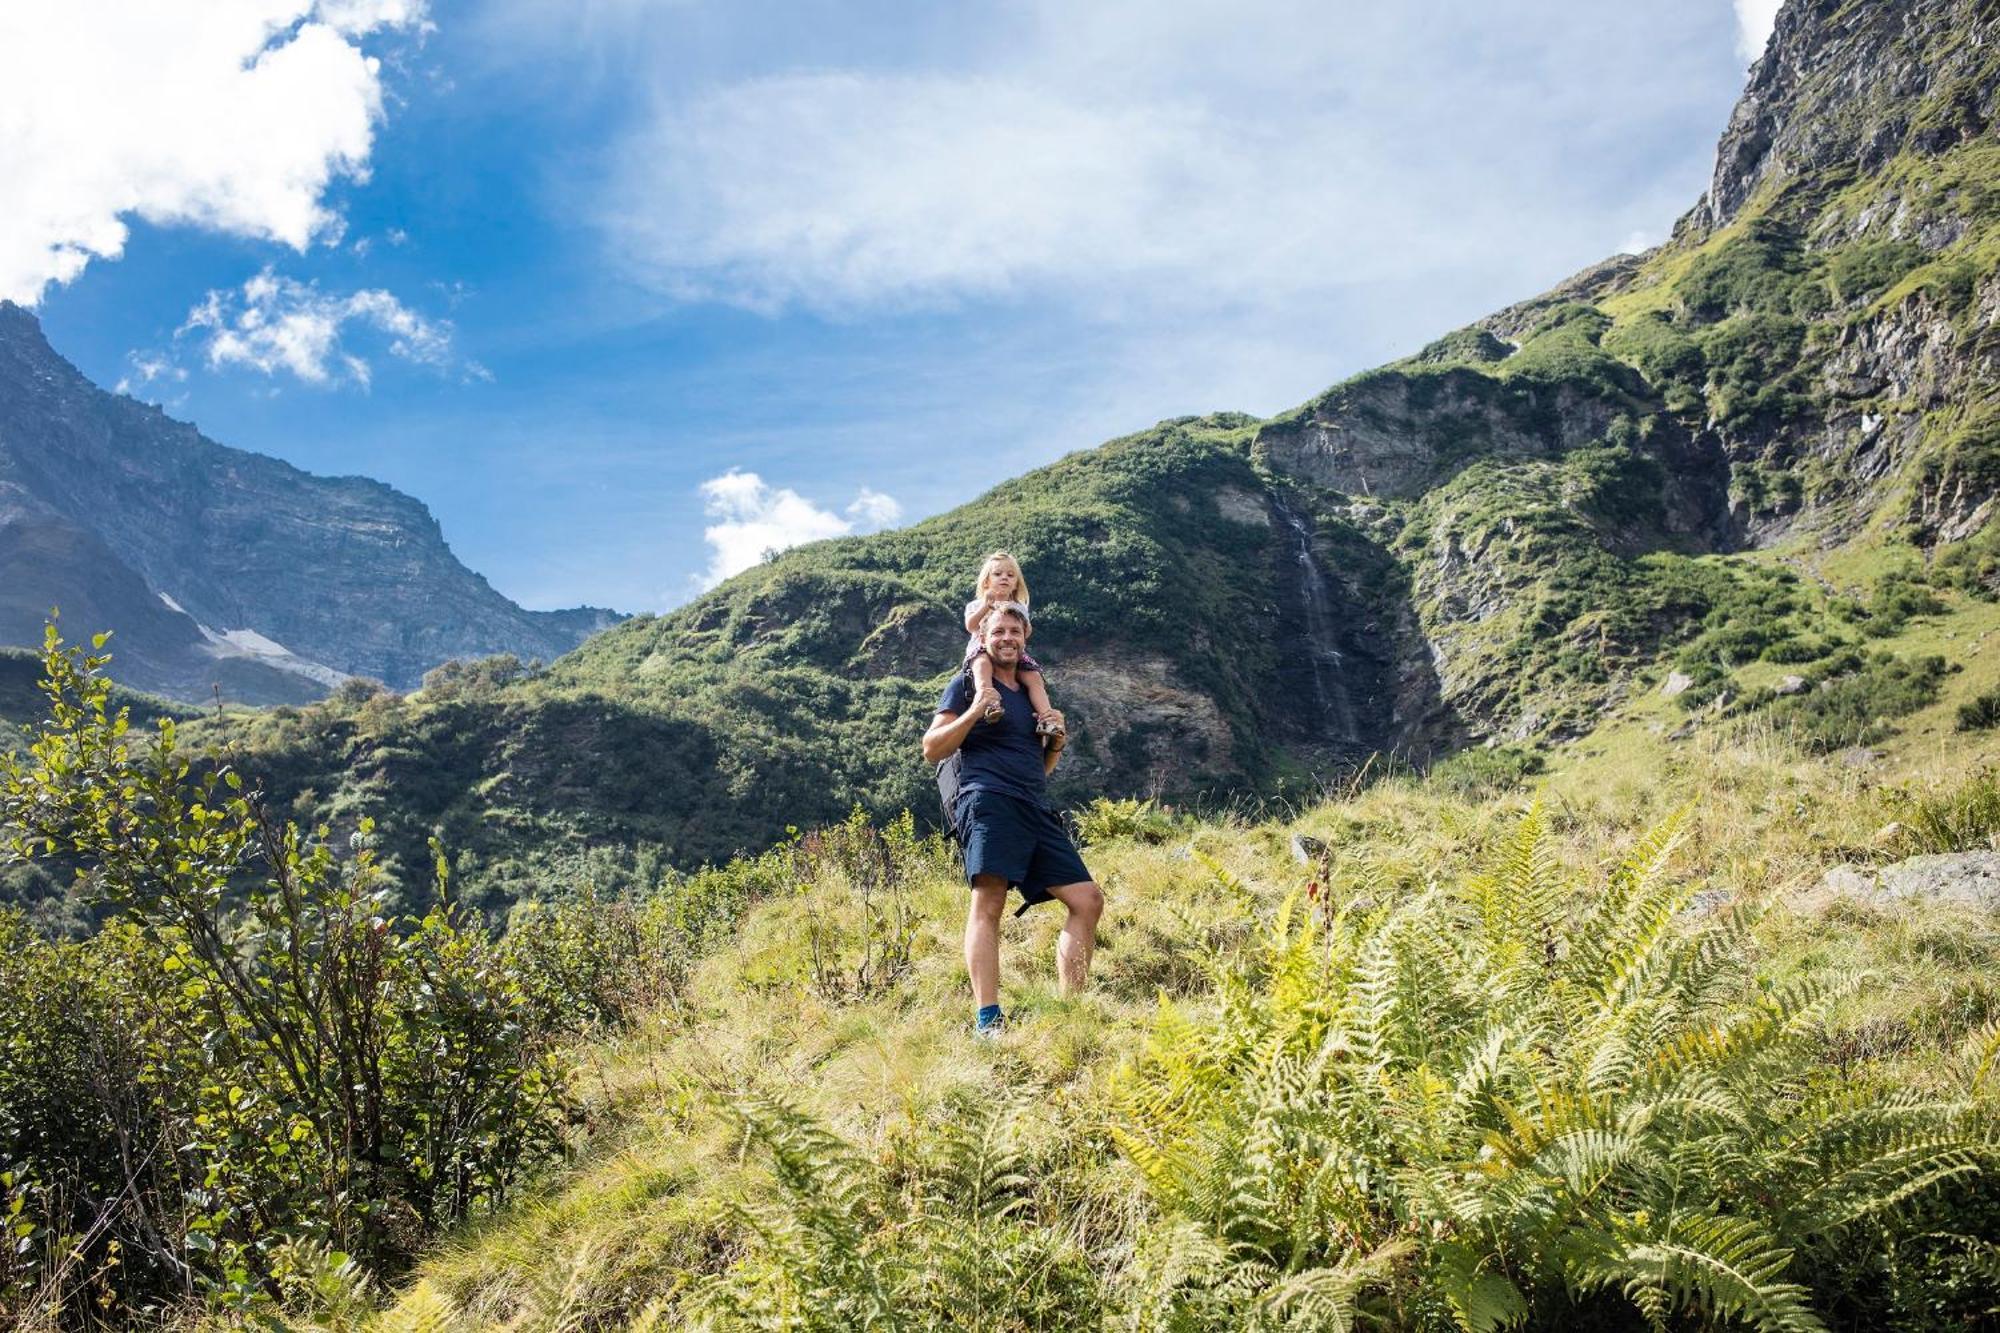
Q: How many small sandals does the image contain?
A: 2